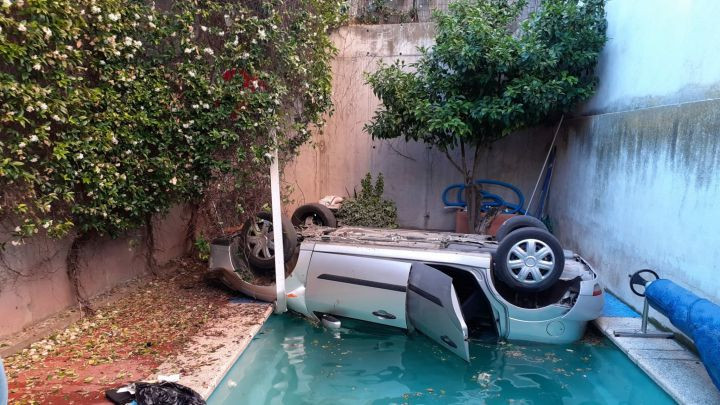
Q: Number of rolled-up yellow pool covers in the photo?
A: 0